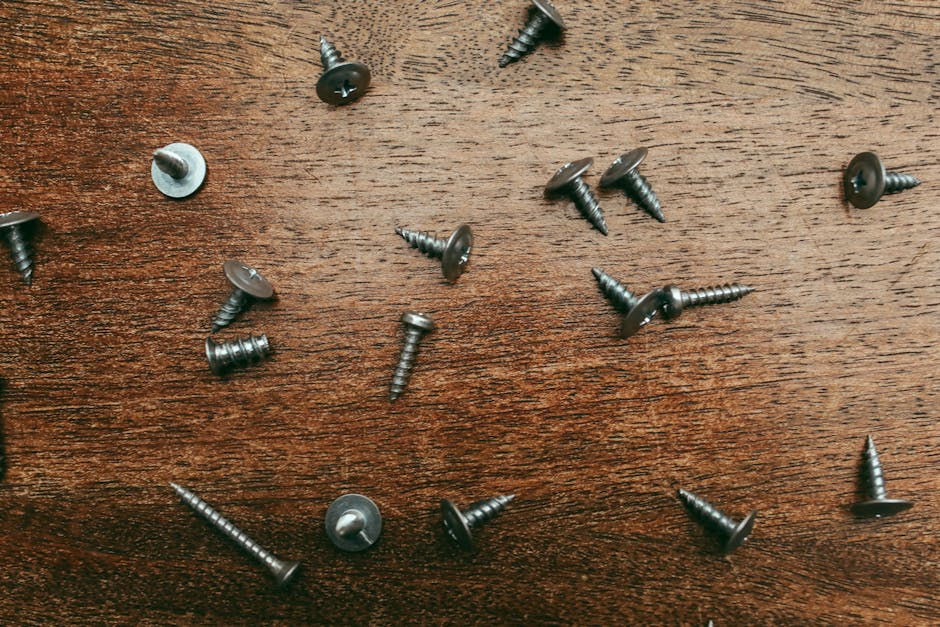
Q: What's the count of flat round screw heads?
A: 14